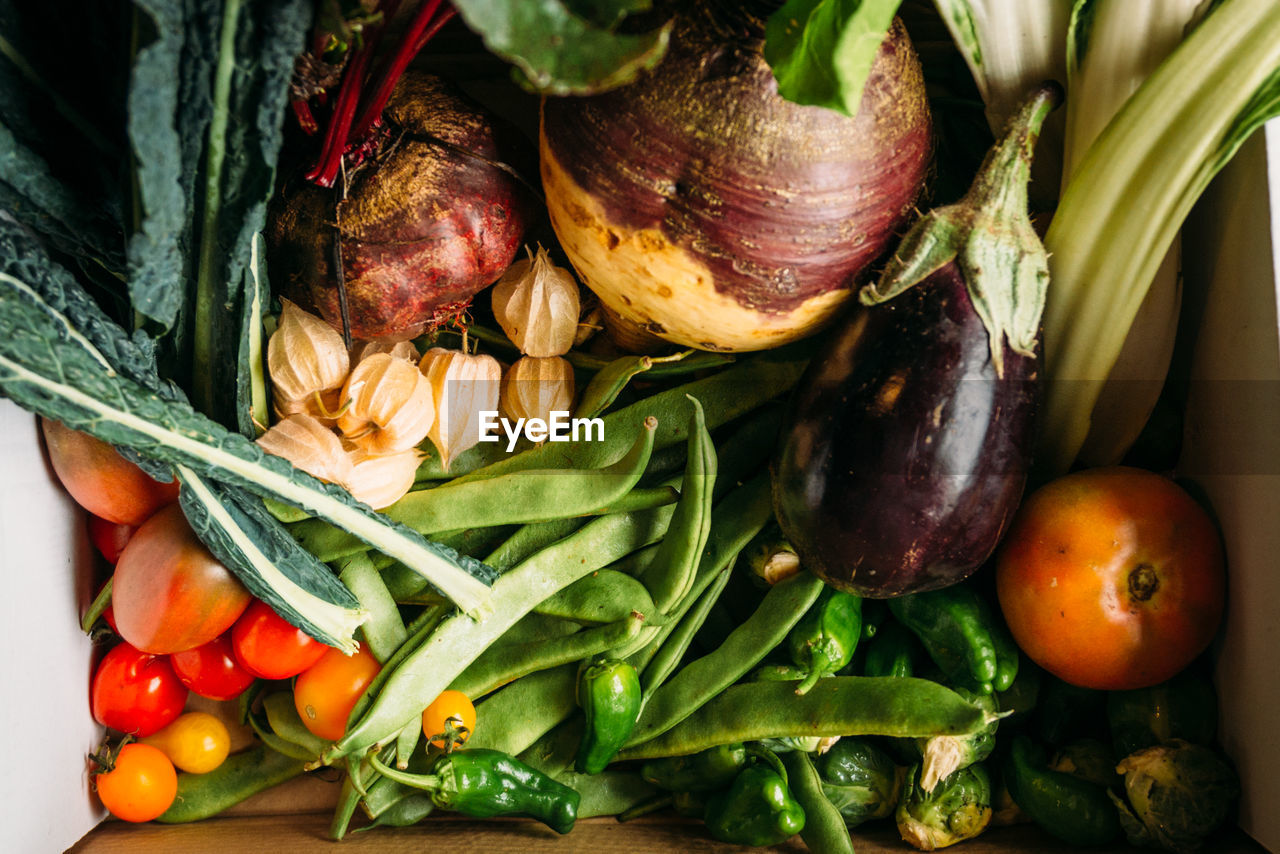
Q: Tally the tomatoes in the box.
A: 12